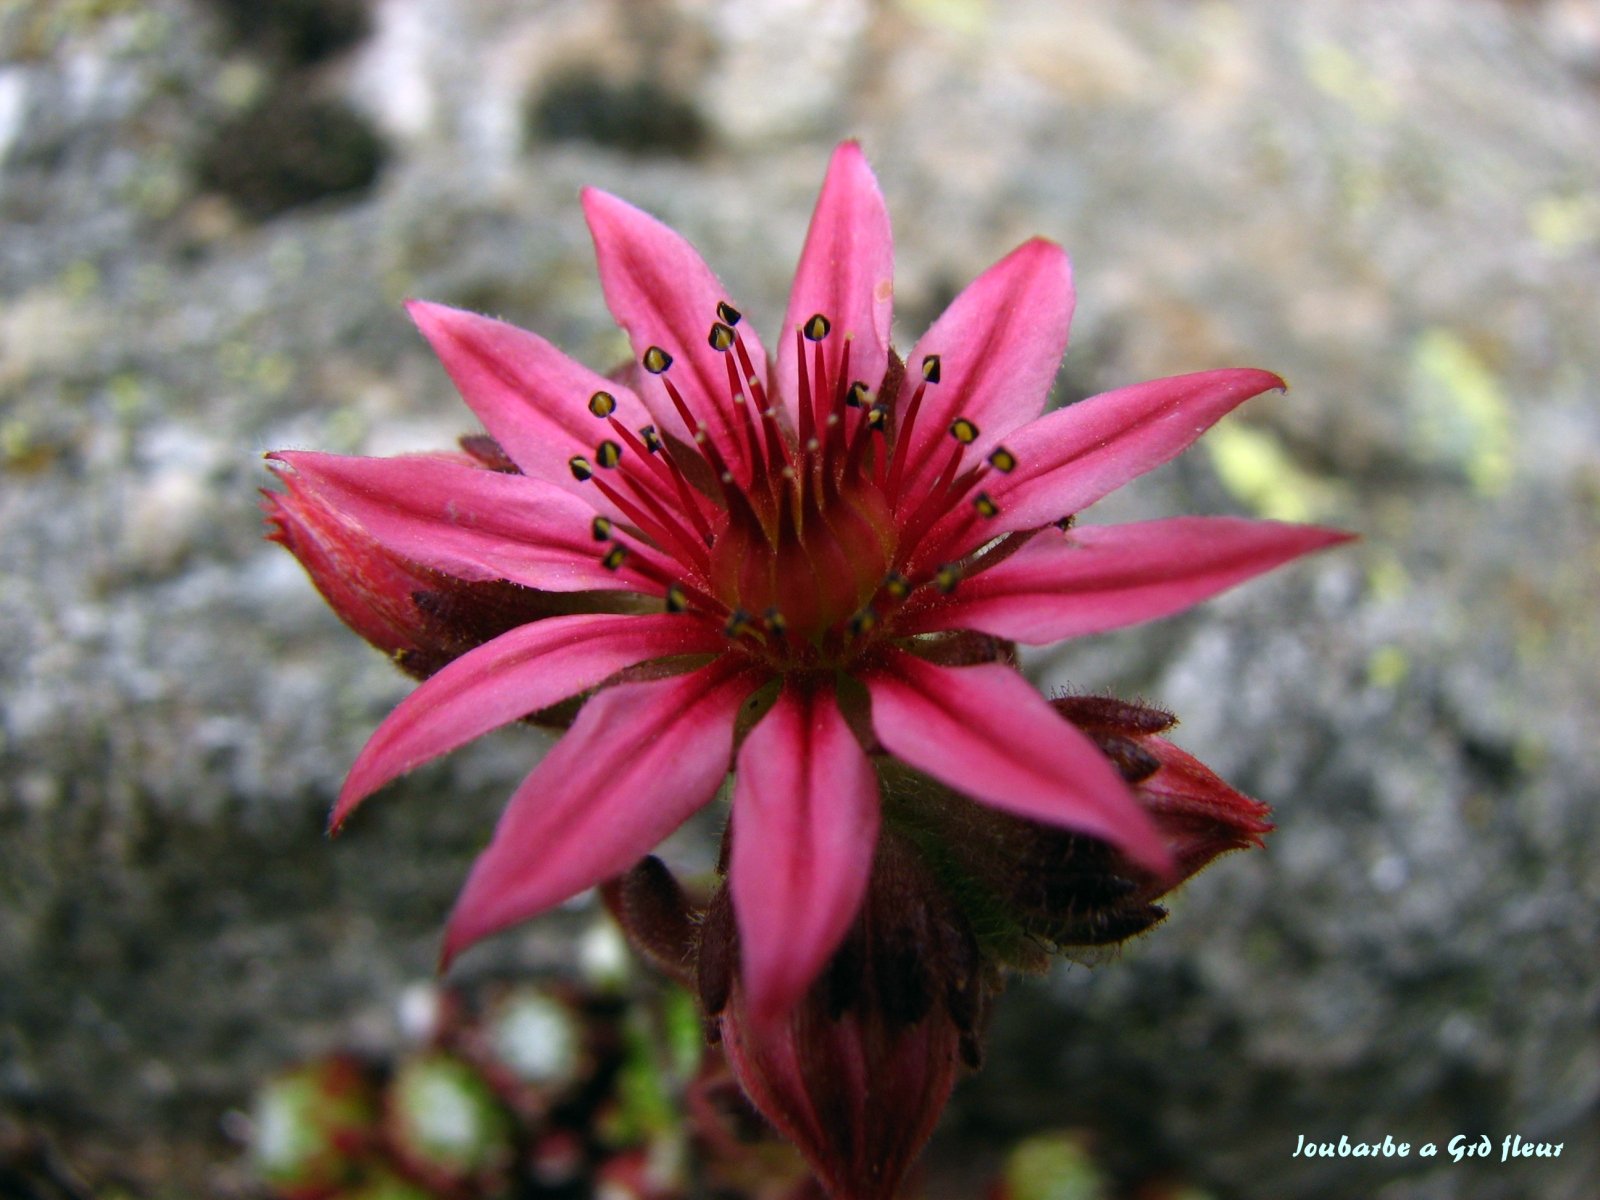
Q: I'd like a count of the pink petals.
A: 11